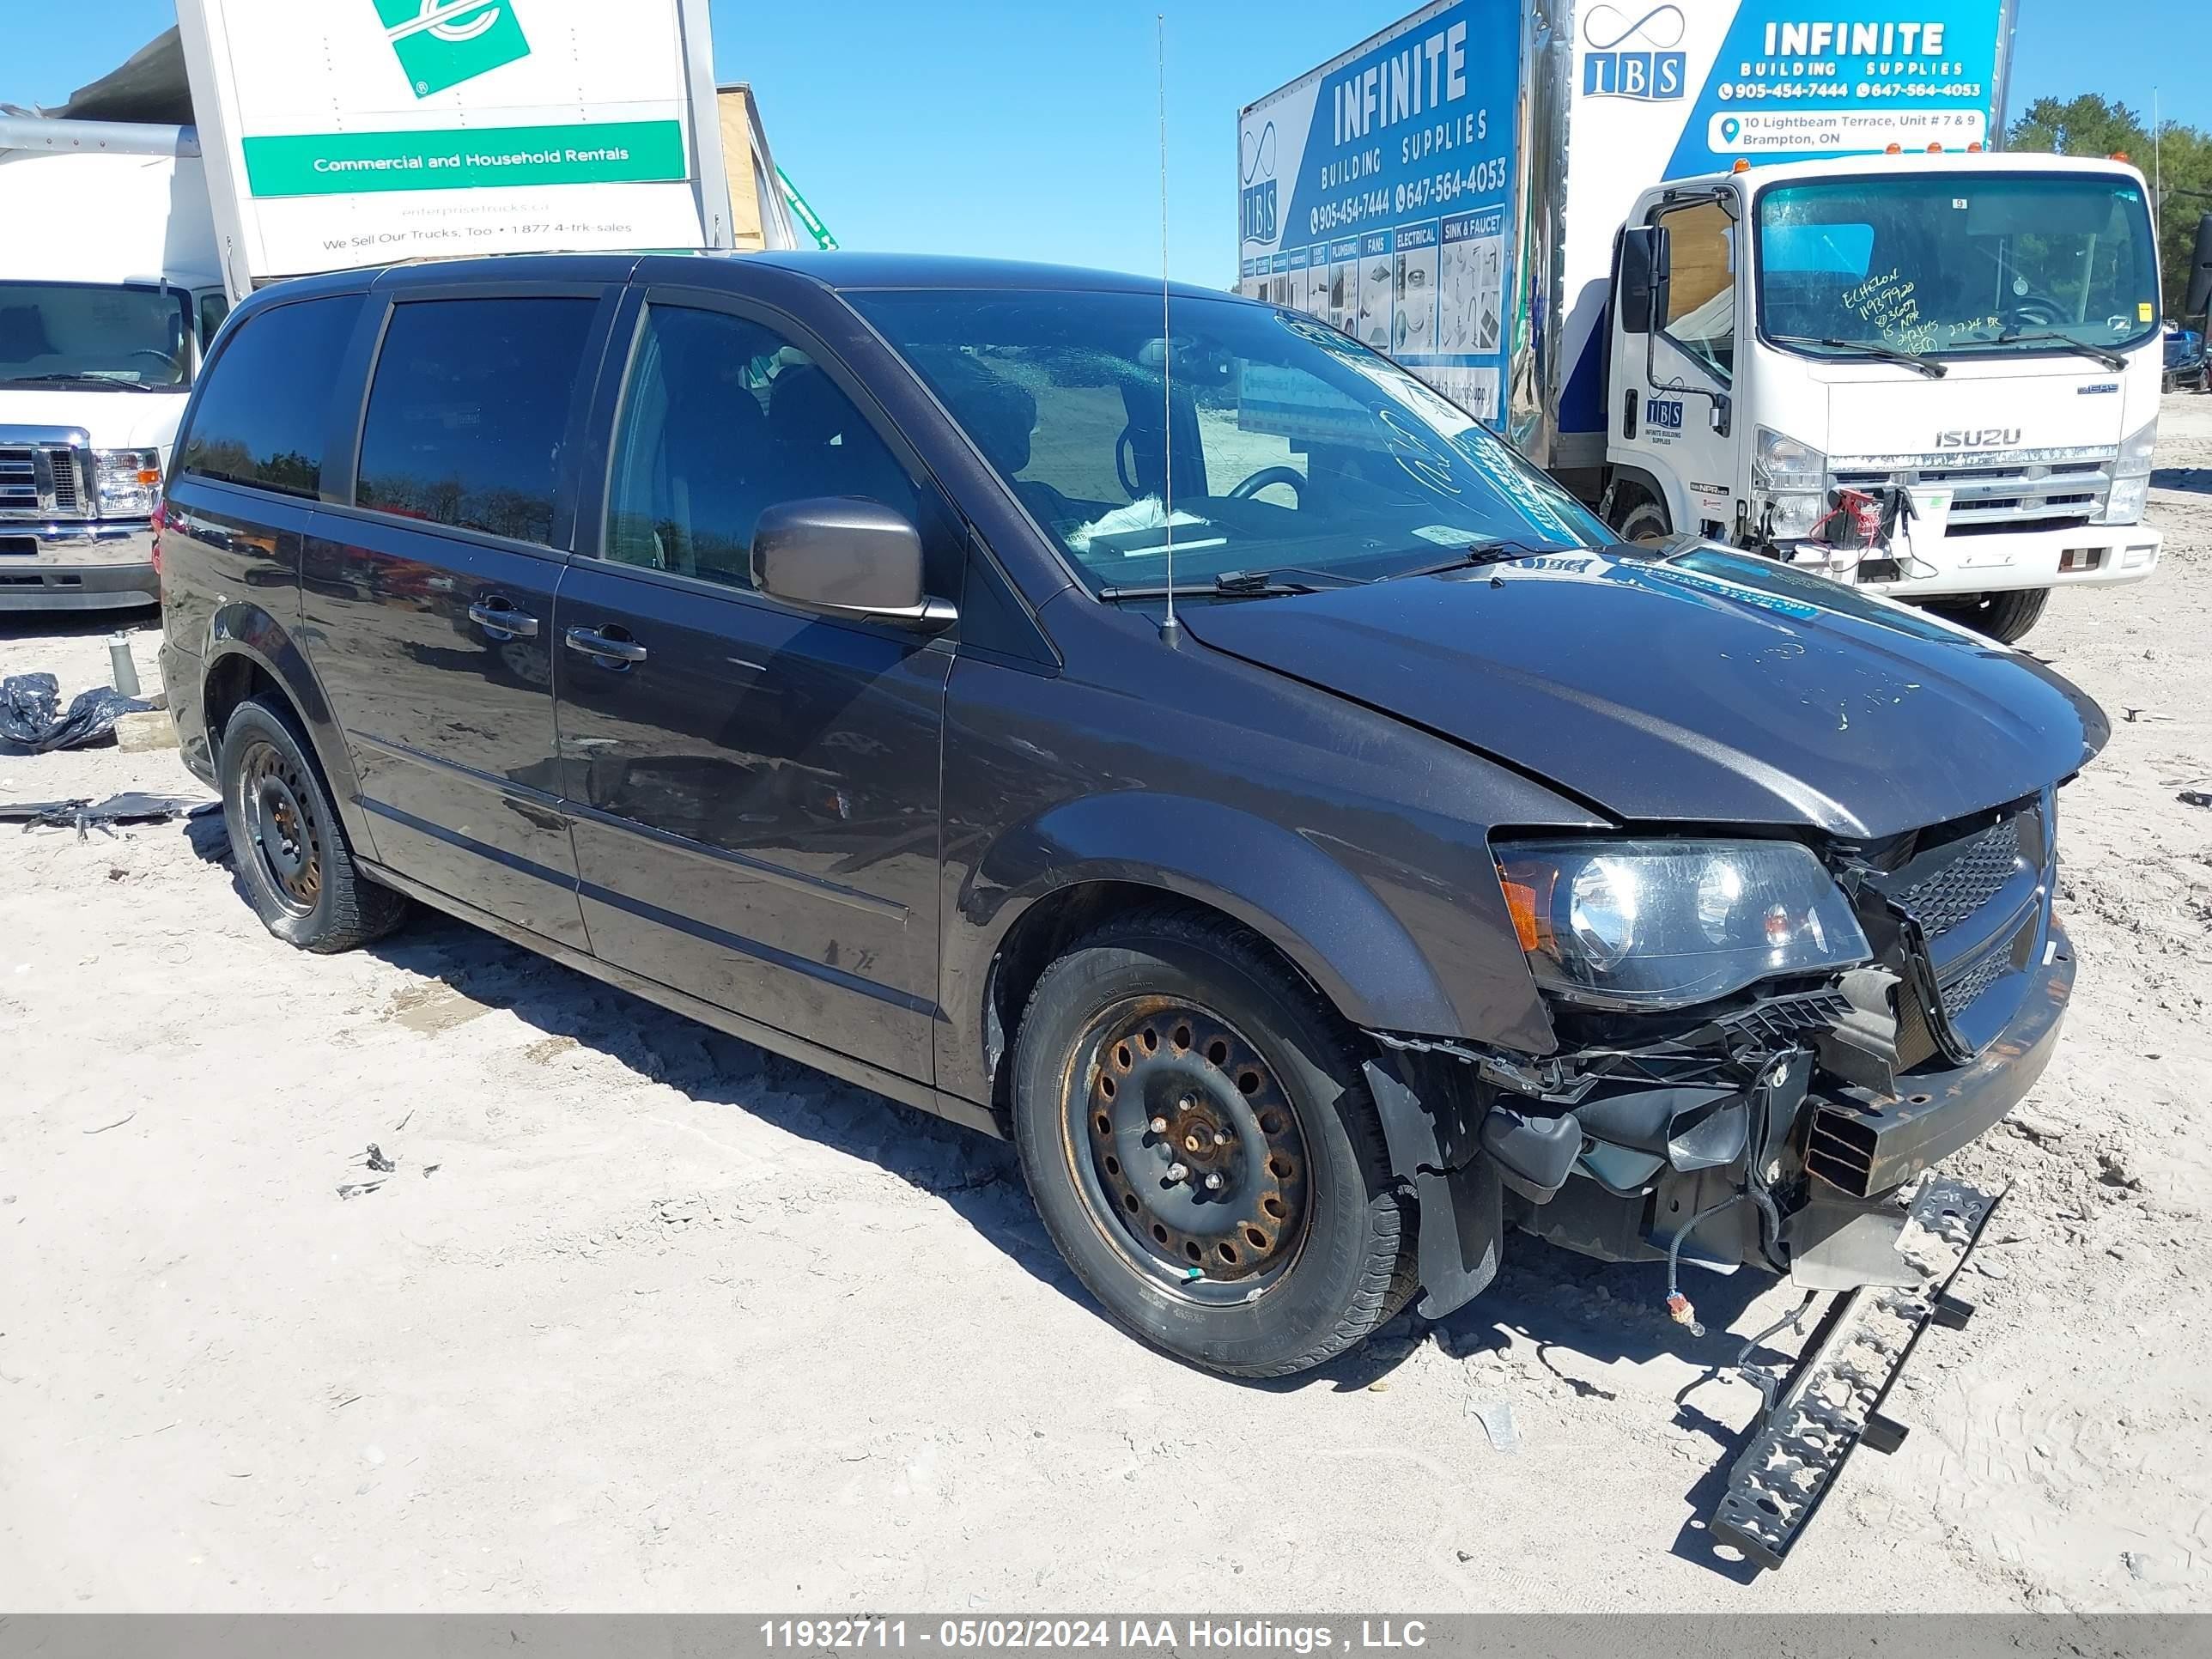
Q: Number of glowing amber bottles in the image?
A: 0